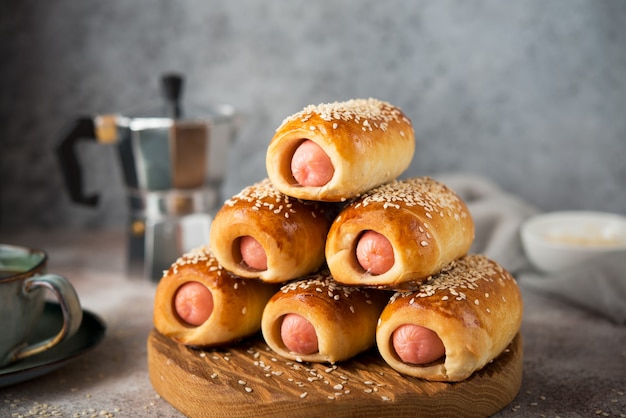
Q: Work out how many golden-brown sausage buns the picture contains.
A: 6